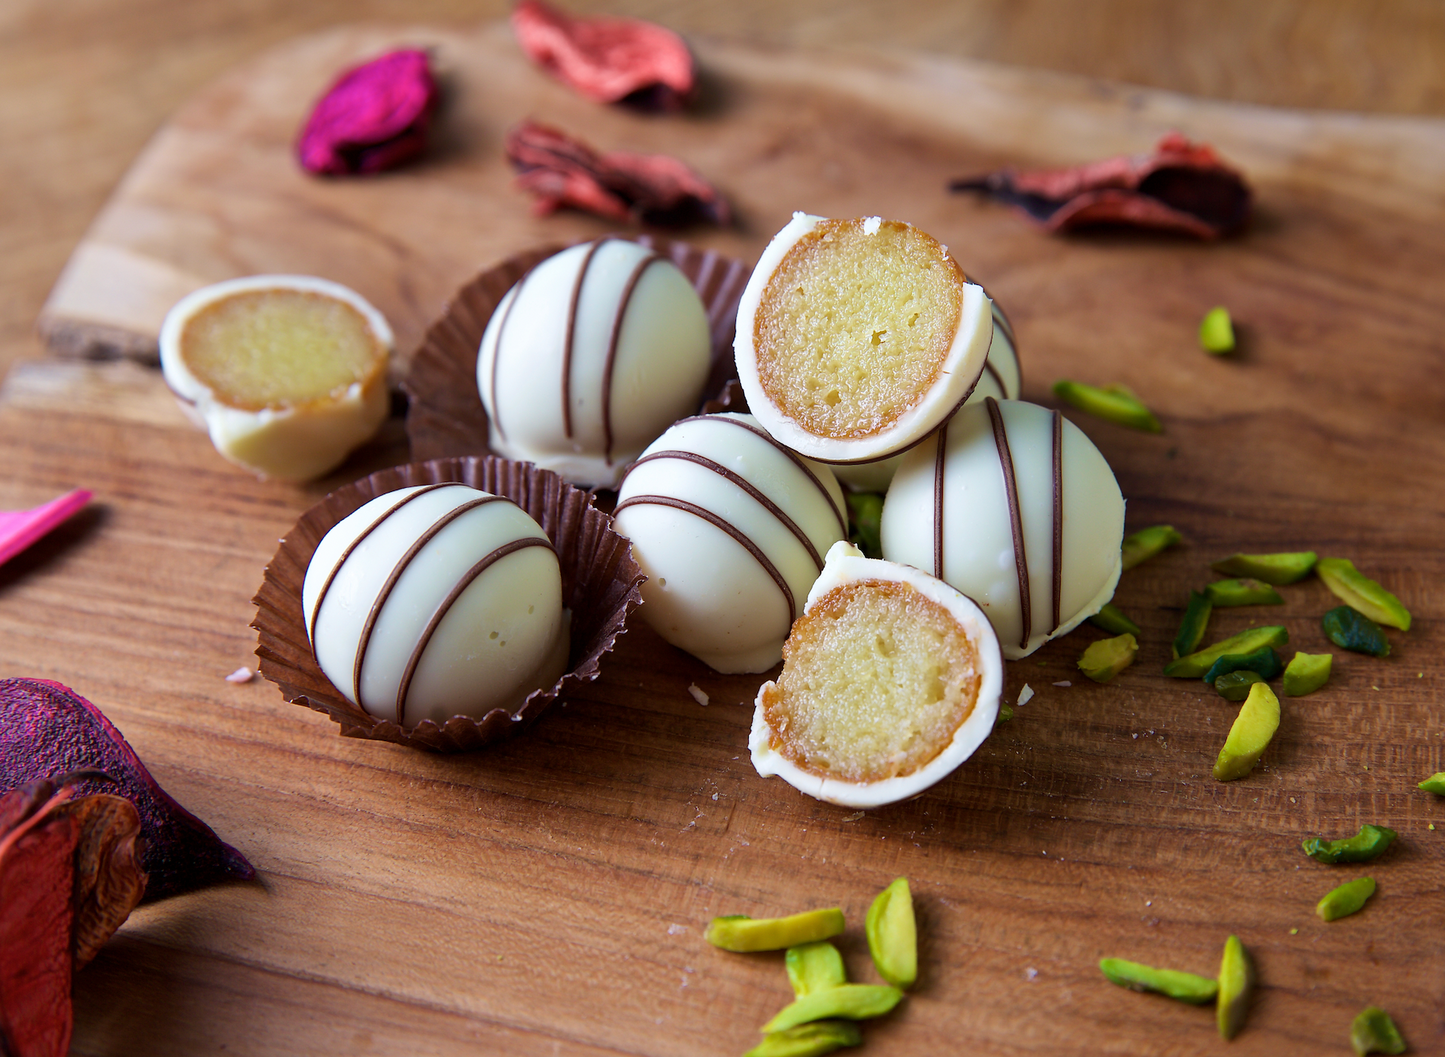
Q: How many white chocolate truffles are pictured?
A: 8